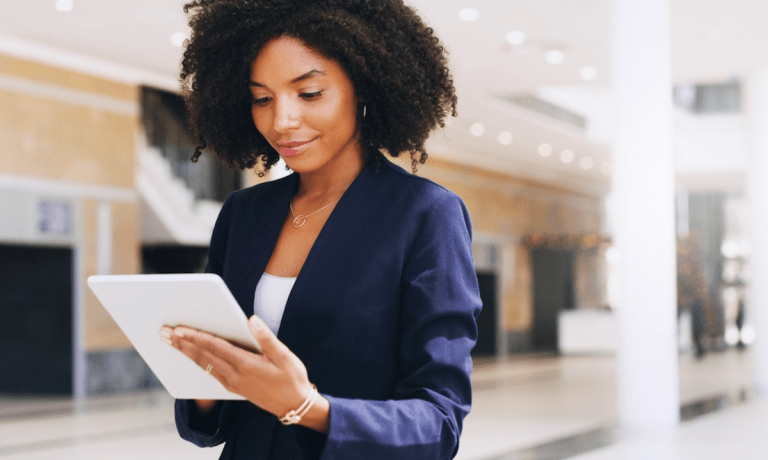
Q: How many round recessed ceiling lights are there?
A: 12